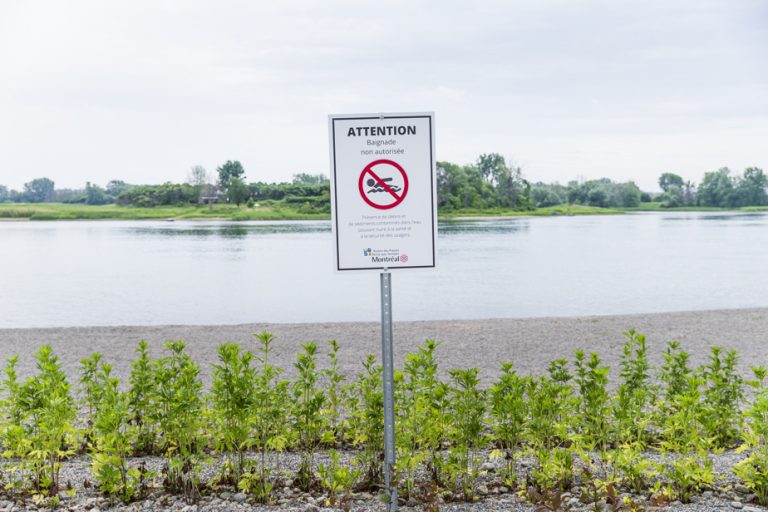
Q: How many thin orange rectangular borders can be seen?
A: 0